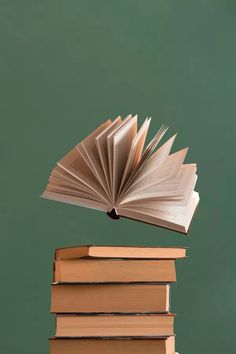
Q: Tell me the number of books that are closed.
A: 5